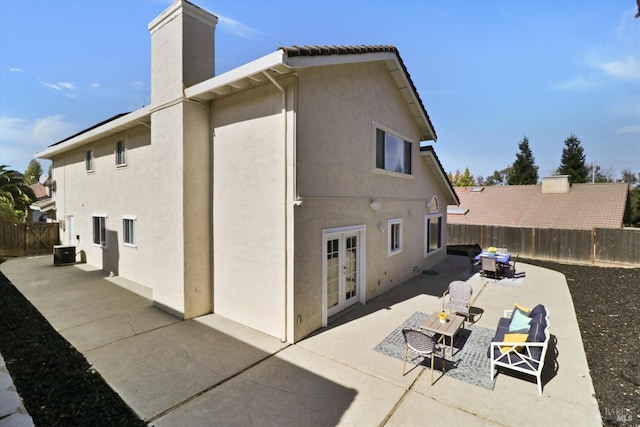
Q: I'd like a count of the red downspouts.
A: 0